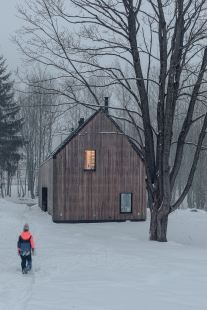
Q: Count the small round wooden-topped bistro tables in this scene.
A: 0